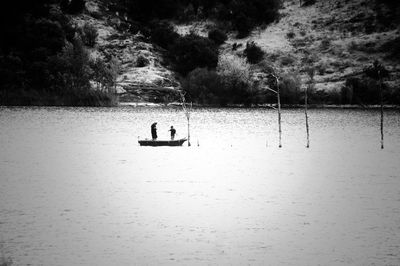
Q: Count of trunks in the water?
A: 4